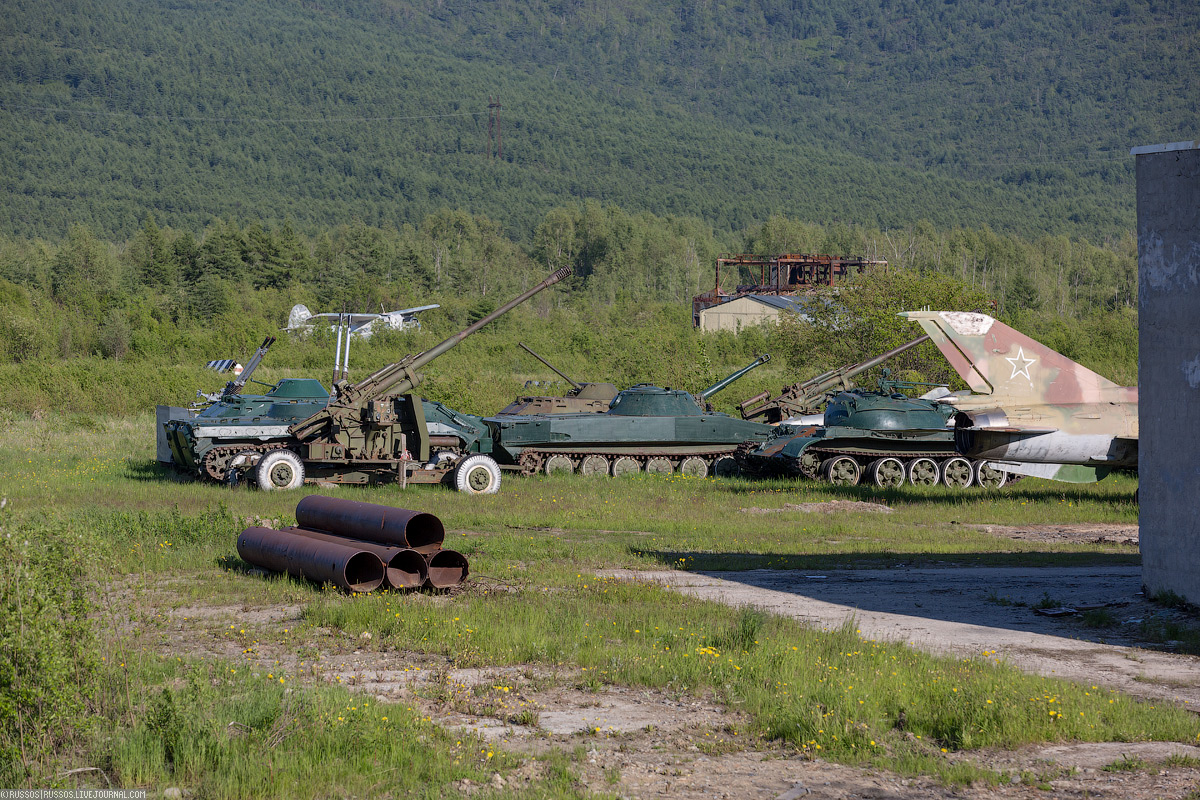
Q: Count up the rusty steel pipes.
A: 4